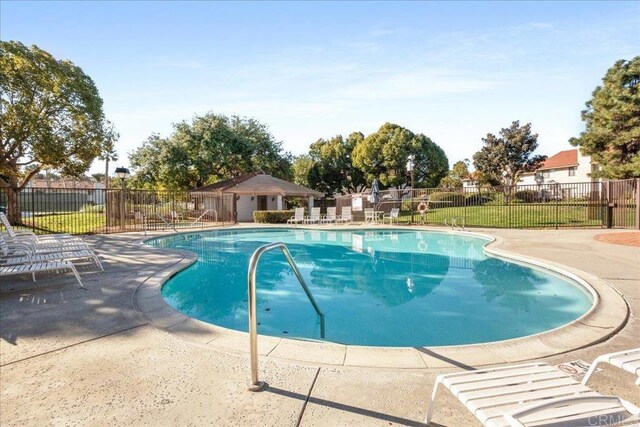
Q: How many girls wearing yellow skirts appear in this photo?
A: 0